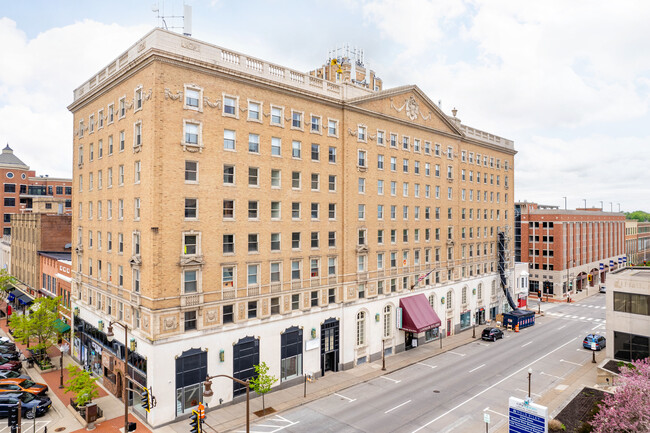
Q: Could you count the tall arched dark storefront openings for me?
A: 4